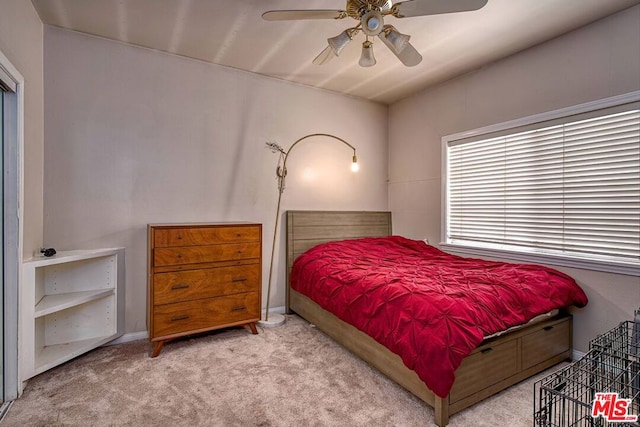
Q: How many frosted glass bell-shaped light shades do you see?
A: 4